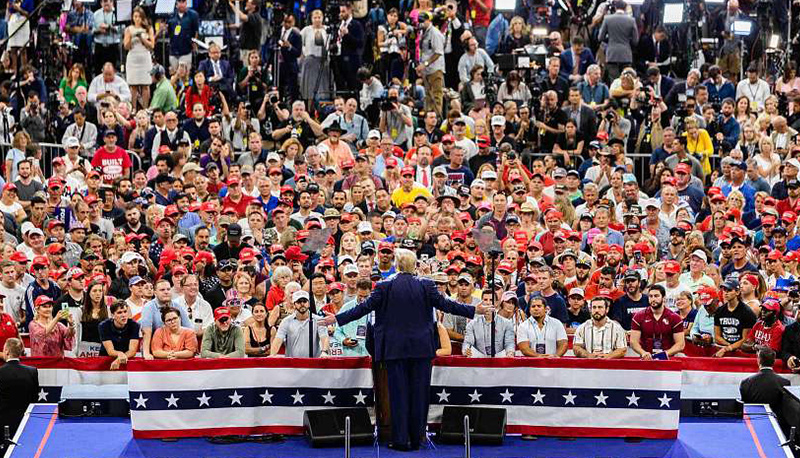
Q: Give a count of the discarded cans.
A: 0